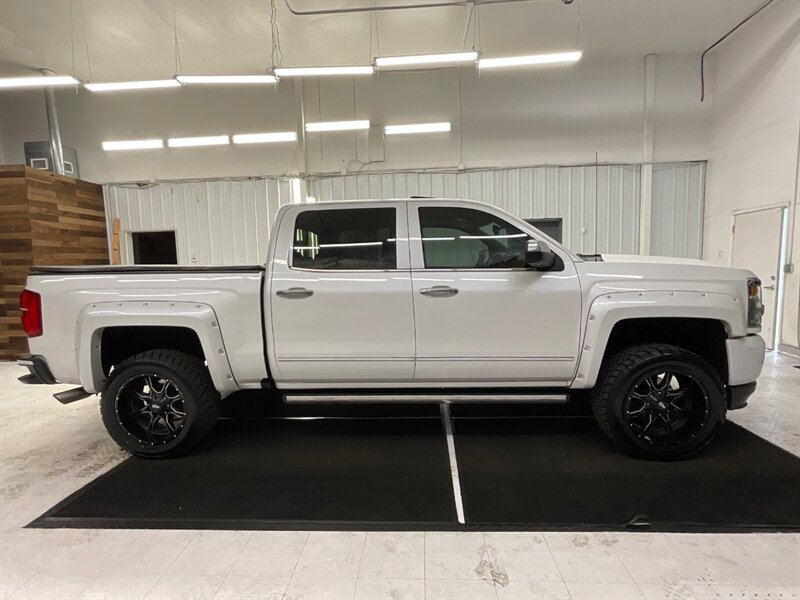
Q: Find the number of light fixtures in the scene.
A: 11